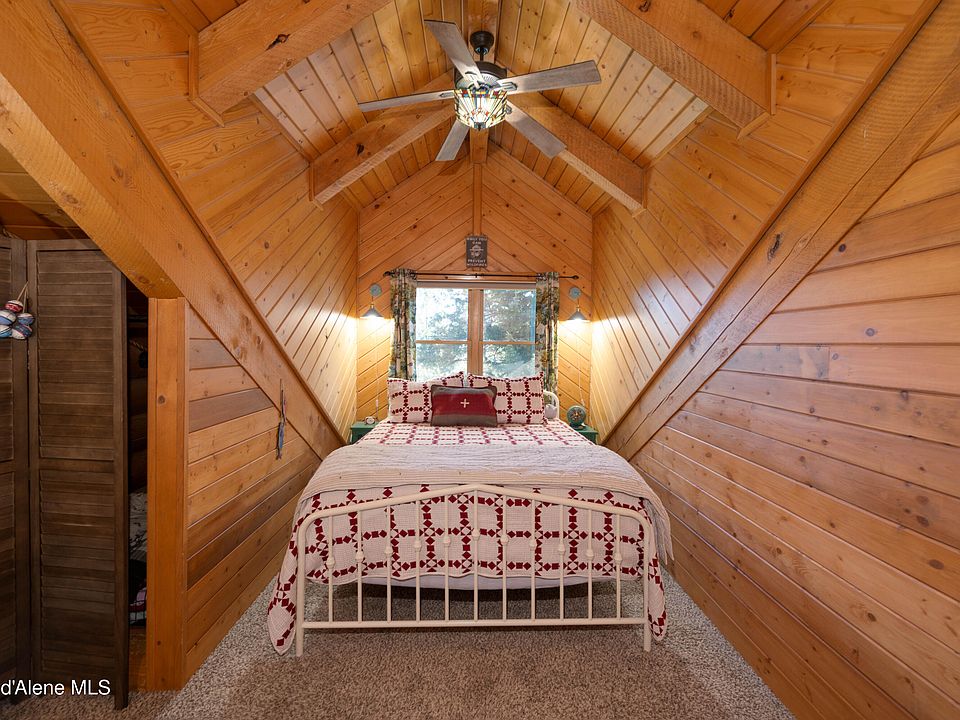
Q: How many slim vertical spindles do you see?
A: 11